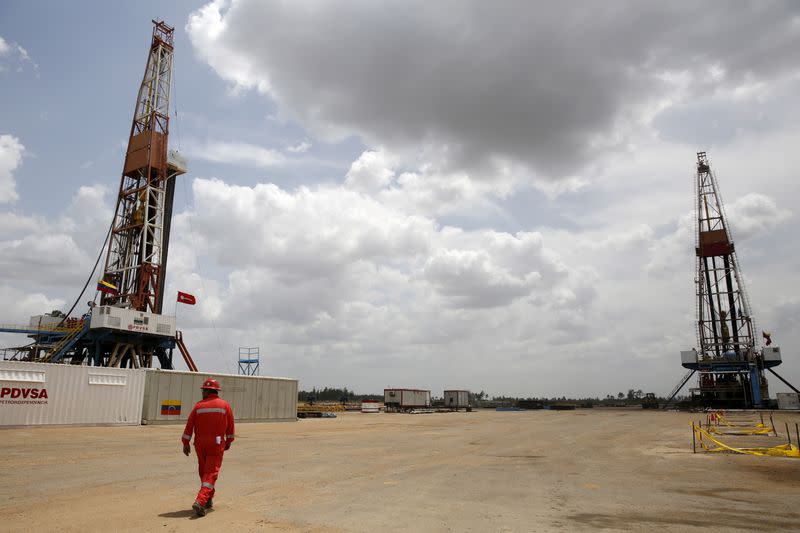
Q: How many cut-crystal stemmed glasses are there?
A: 0